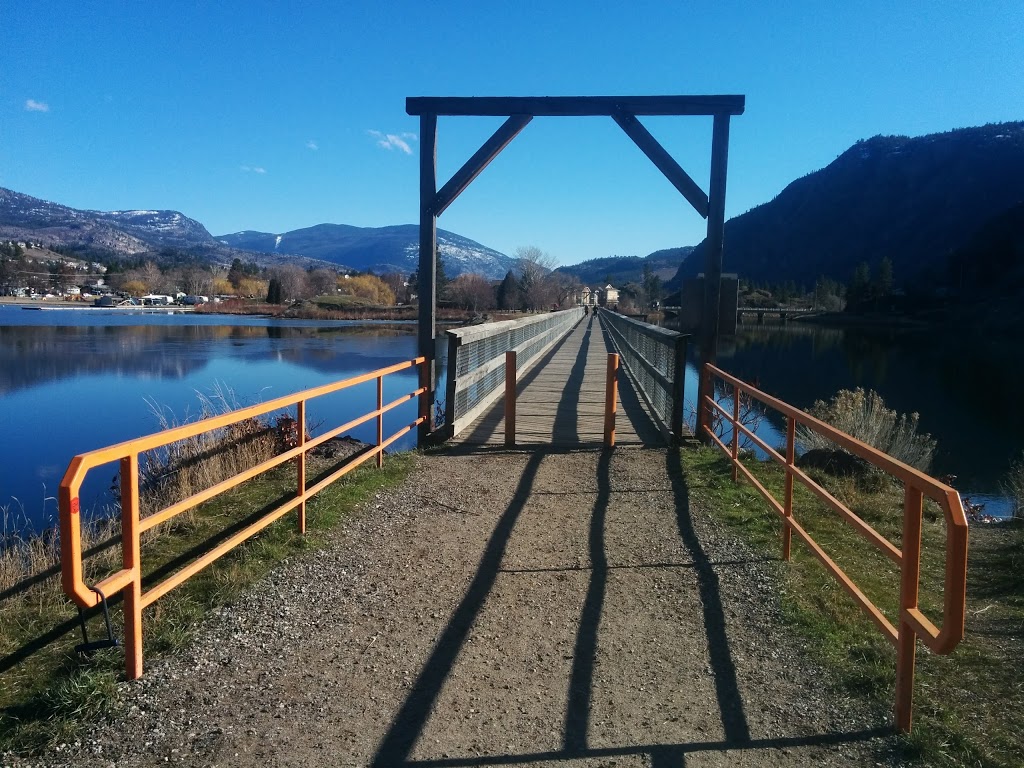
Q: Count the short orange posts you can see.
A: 2